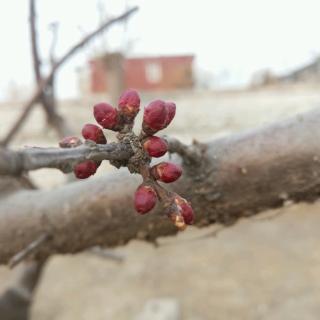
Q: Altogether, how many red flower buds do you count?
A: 11